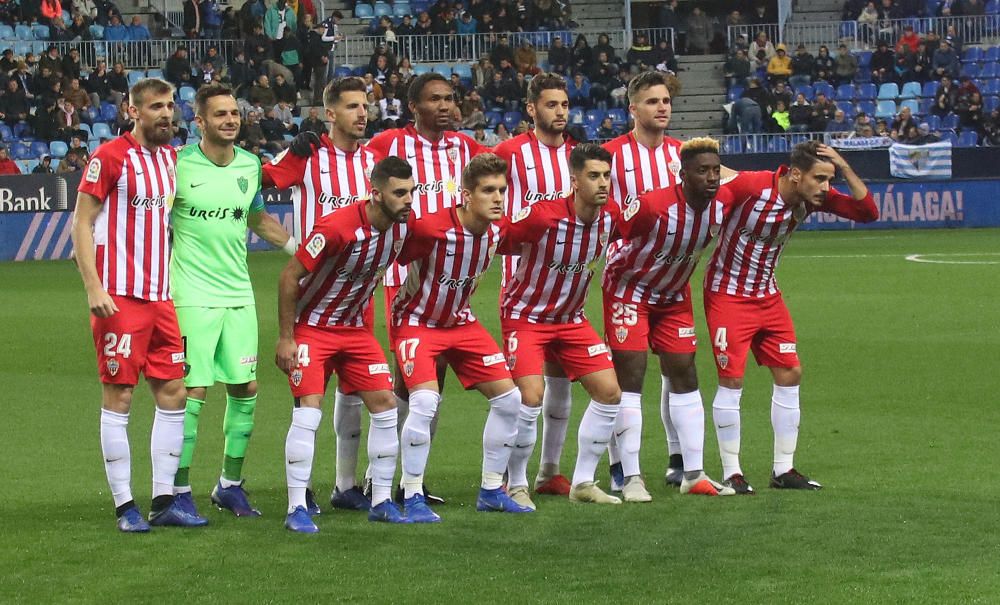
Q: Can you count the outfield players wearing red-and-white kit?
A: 10